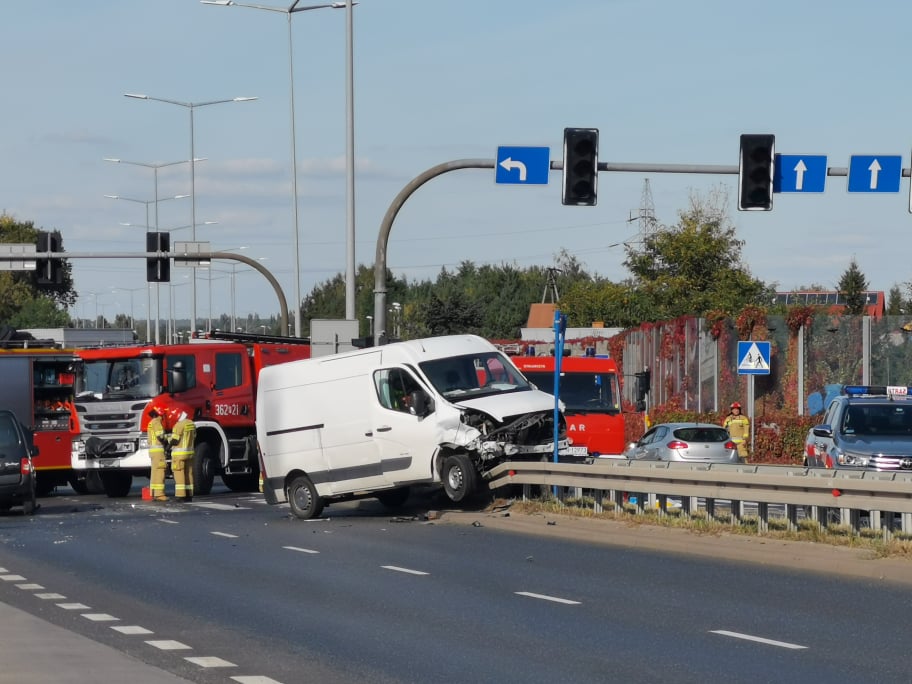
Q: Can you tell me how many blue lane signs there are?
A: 3